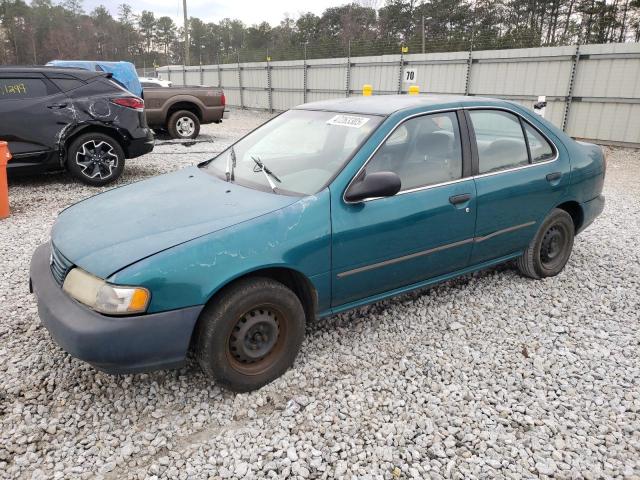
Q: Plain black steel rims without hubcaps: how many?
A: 2